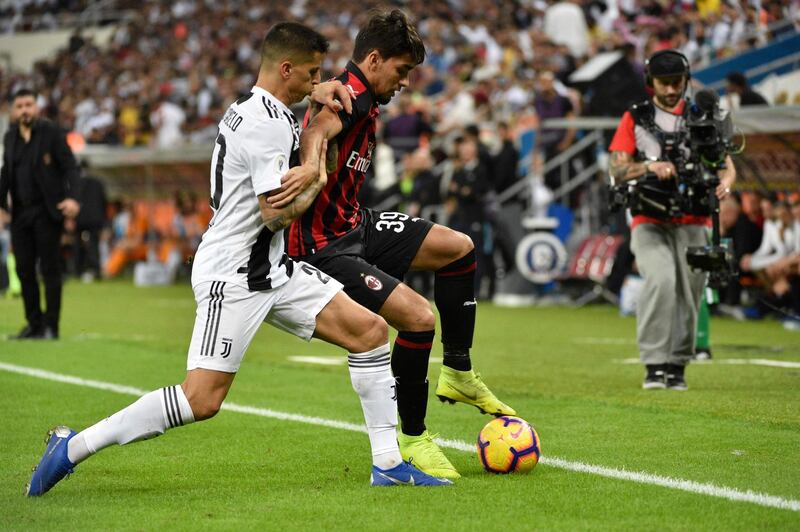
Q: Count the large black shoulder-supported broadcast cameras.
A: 1